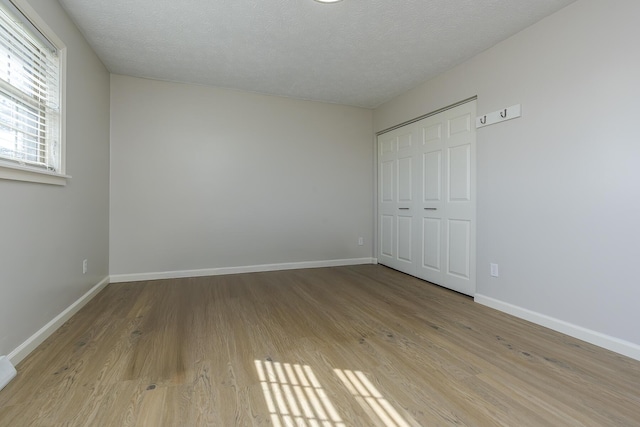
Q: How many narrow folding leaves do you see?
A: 4